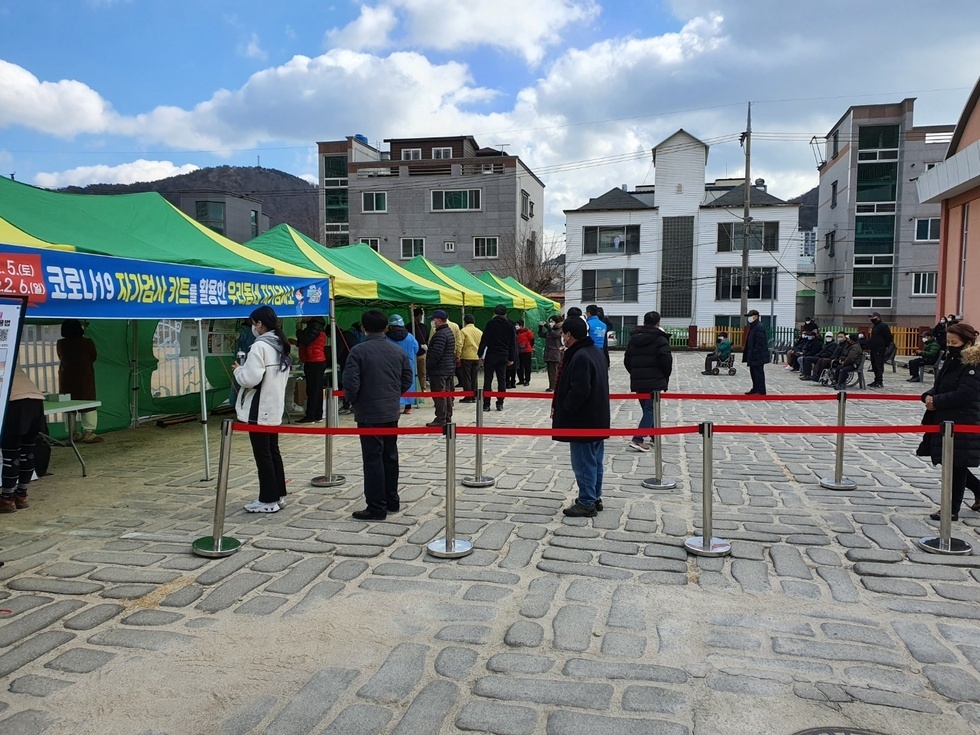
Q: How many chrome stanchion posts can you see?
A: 8